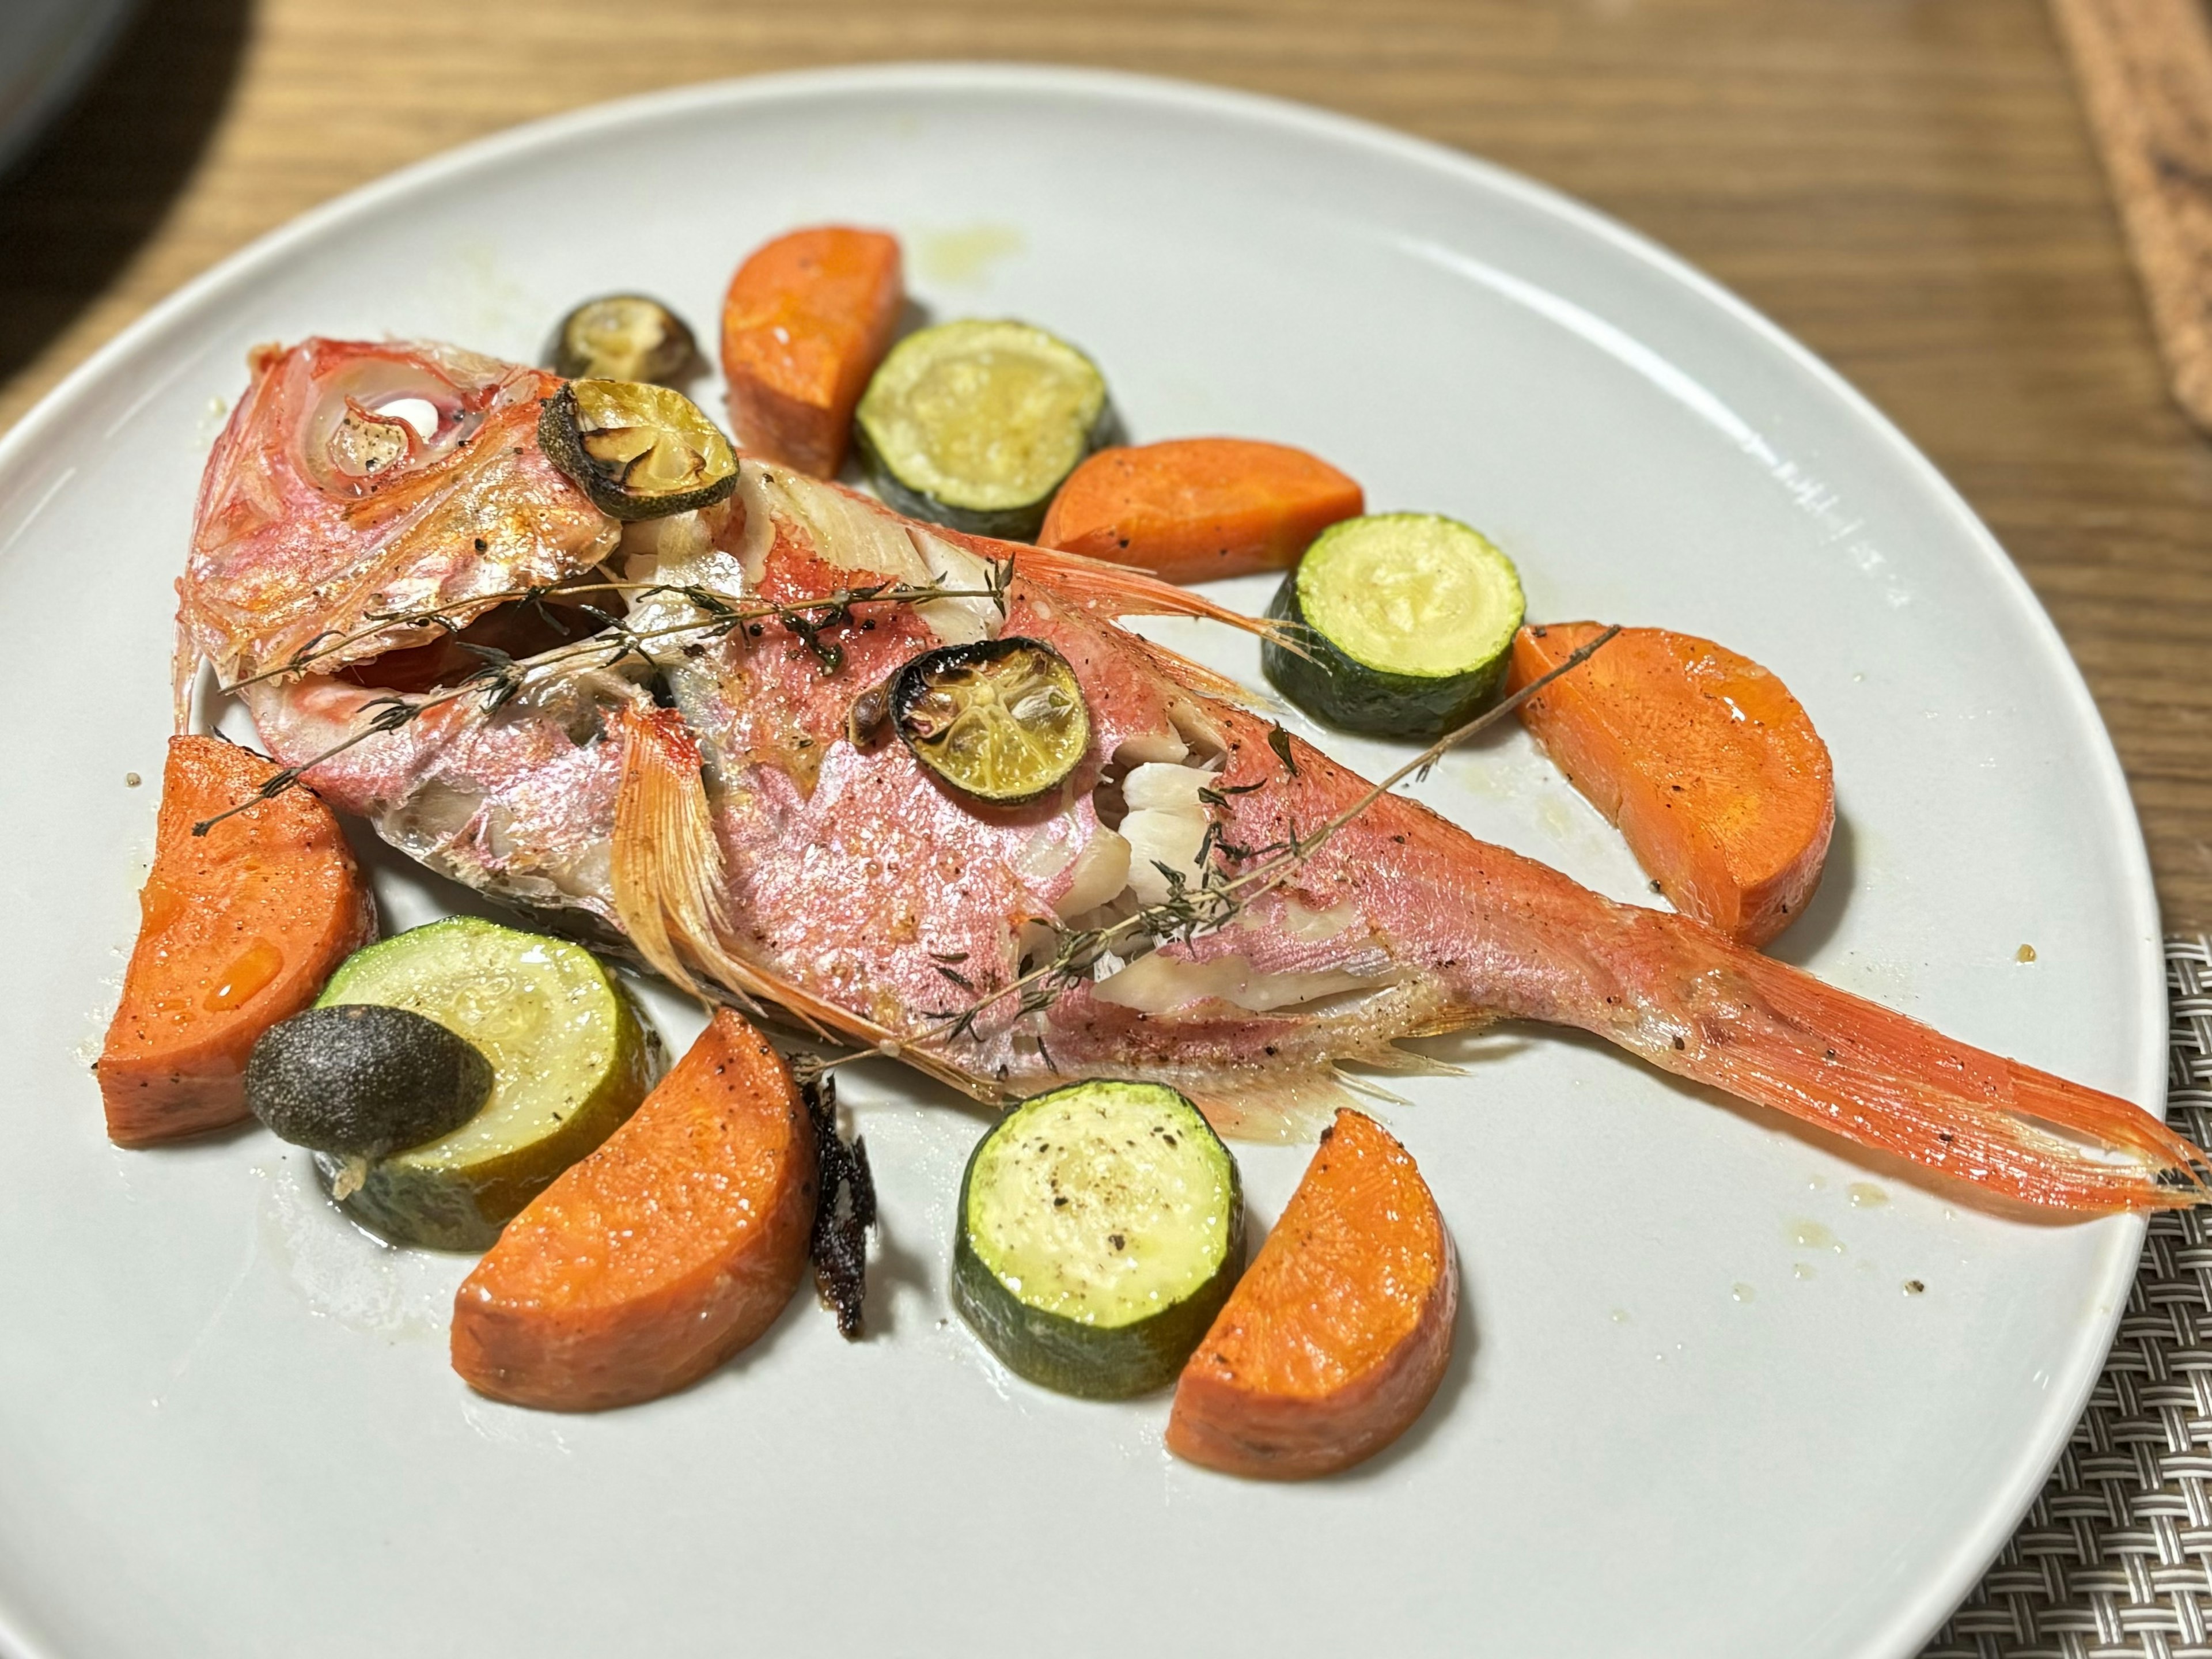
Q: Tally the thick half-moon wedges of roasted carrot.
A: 6